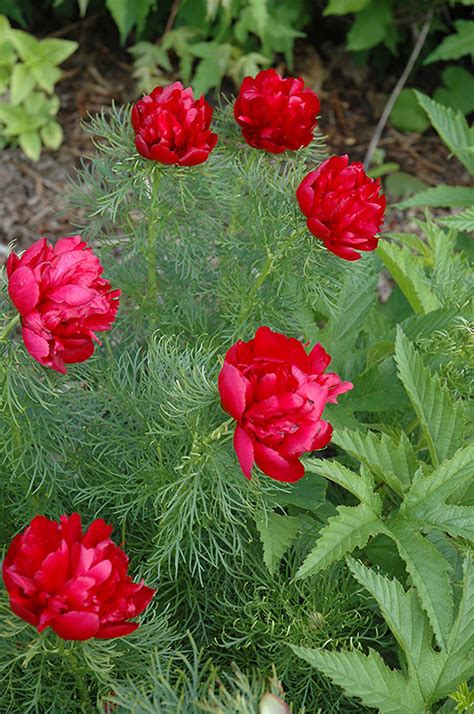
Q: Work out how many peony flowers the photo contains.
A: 6